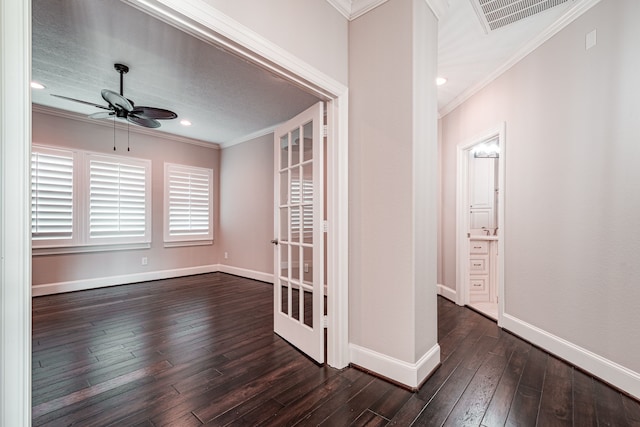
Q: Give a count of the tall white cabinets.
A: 1